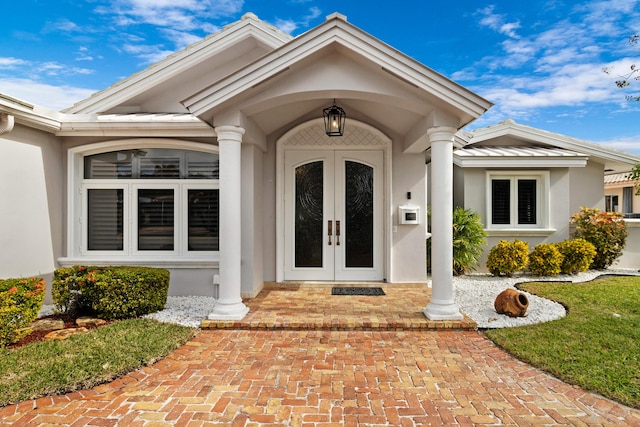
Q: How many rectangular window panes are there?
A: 5